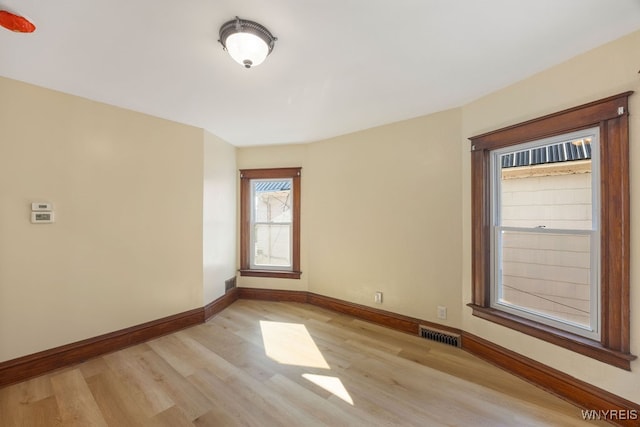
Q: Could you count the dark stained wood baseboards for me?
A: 5